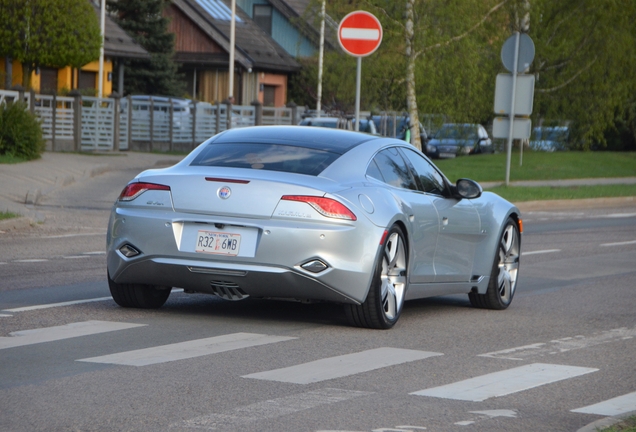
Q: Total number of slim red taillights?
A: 2